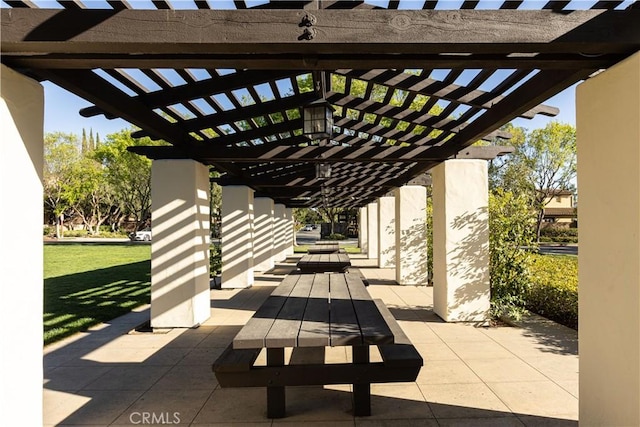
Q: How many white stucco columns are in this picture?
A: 12